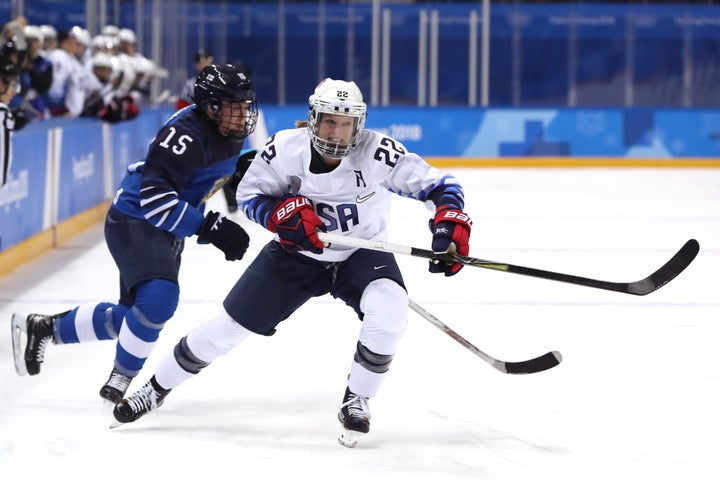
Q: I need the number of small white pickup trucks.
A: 0